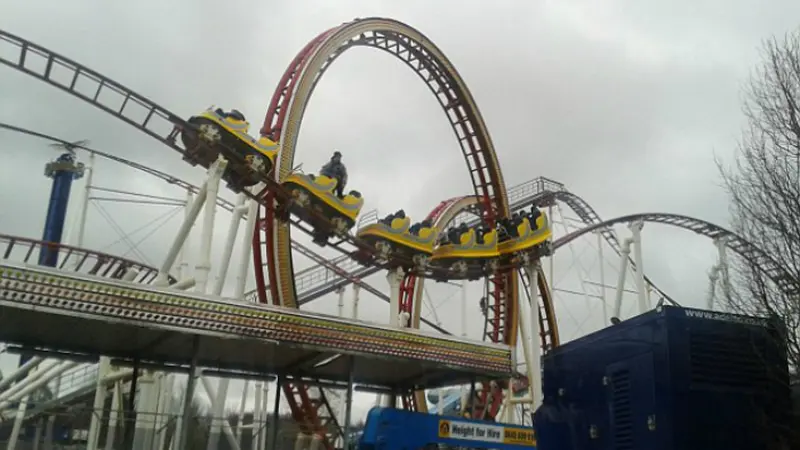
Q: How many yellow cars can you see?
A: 5